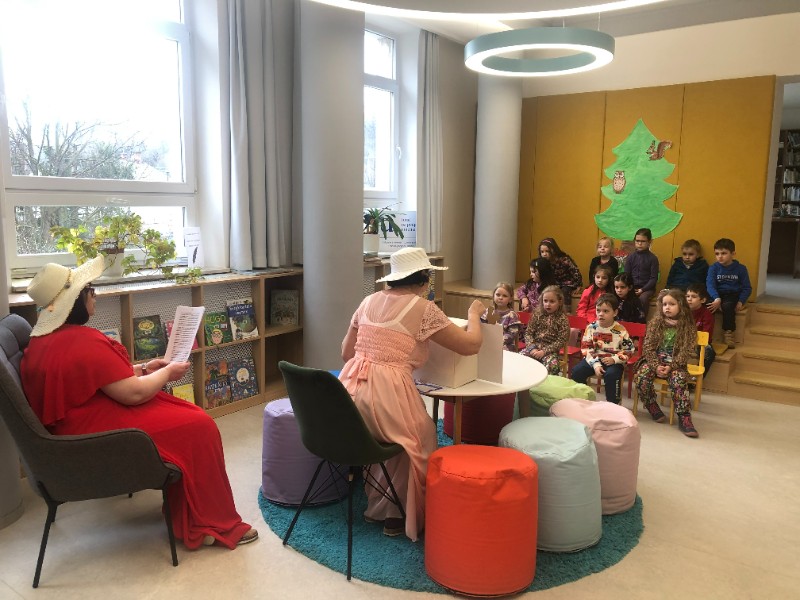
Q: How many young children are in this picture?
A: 13